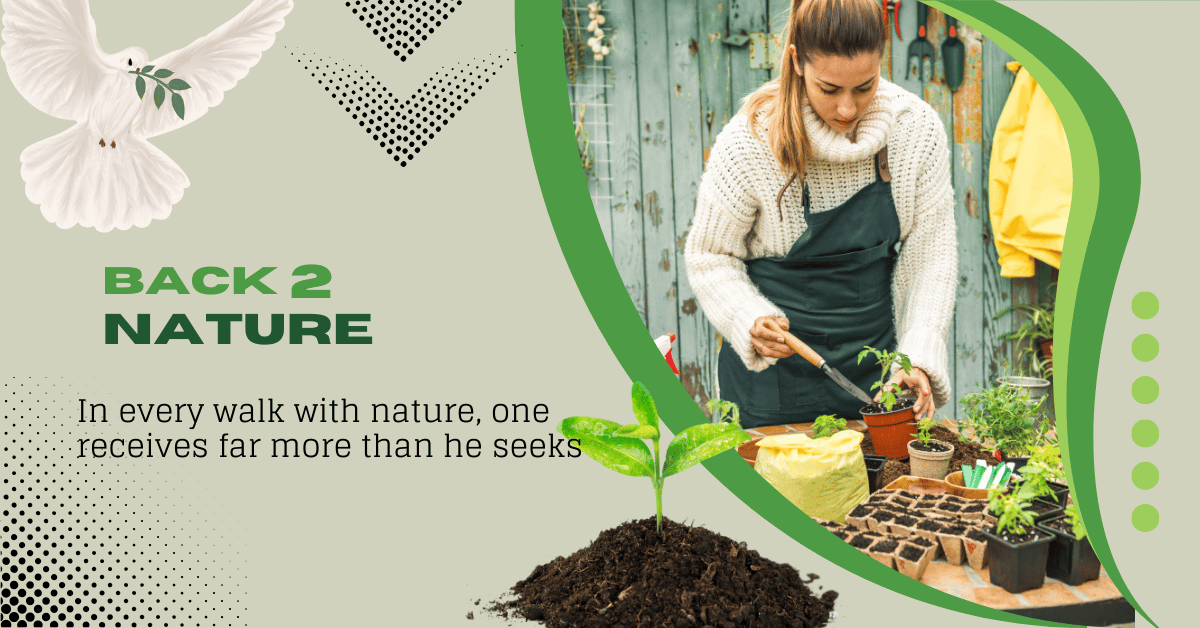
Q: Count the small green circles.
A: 6